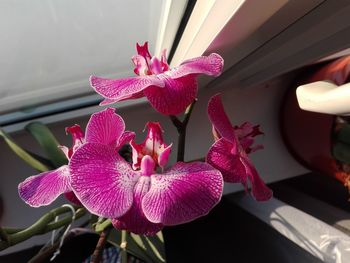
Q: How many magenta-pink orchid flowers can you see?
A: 4